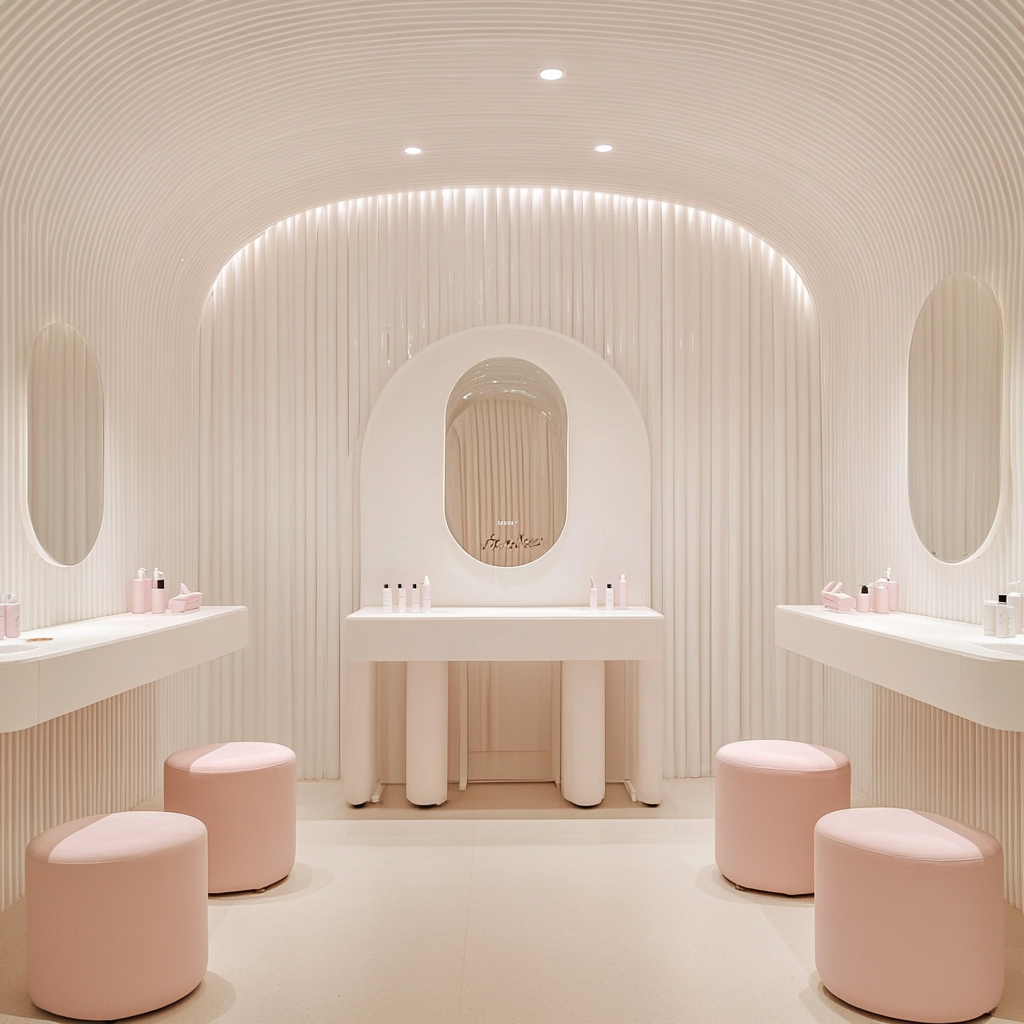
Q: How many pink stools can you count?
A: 4